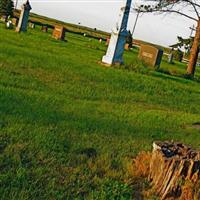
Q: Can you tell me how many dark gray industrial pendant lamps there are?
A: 0